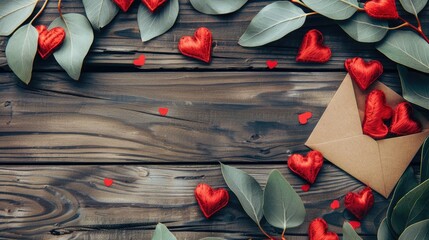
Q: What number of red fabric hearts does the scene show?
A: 13